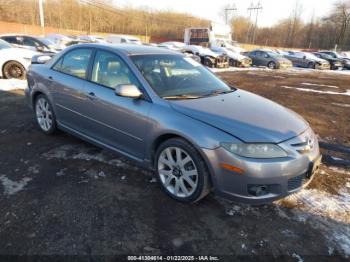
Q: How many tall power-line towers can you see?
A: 2